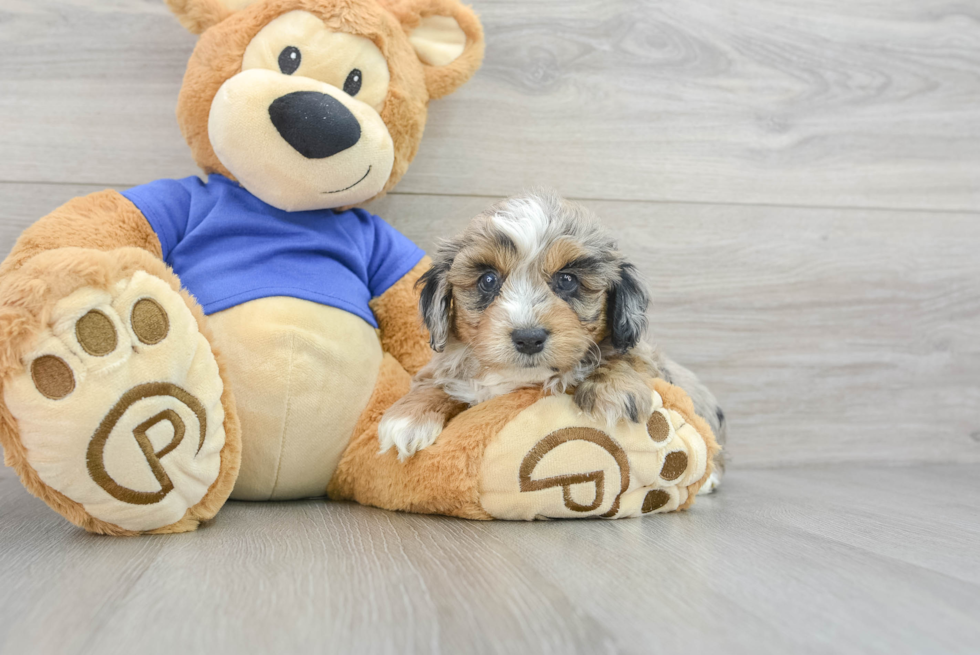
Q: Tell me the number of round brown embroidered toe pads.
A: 6